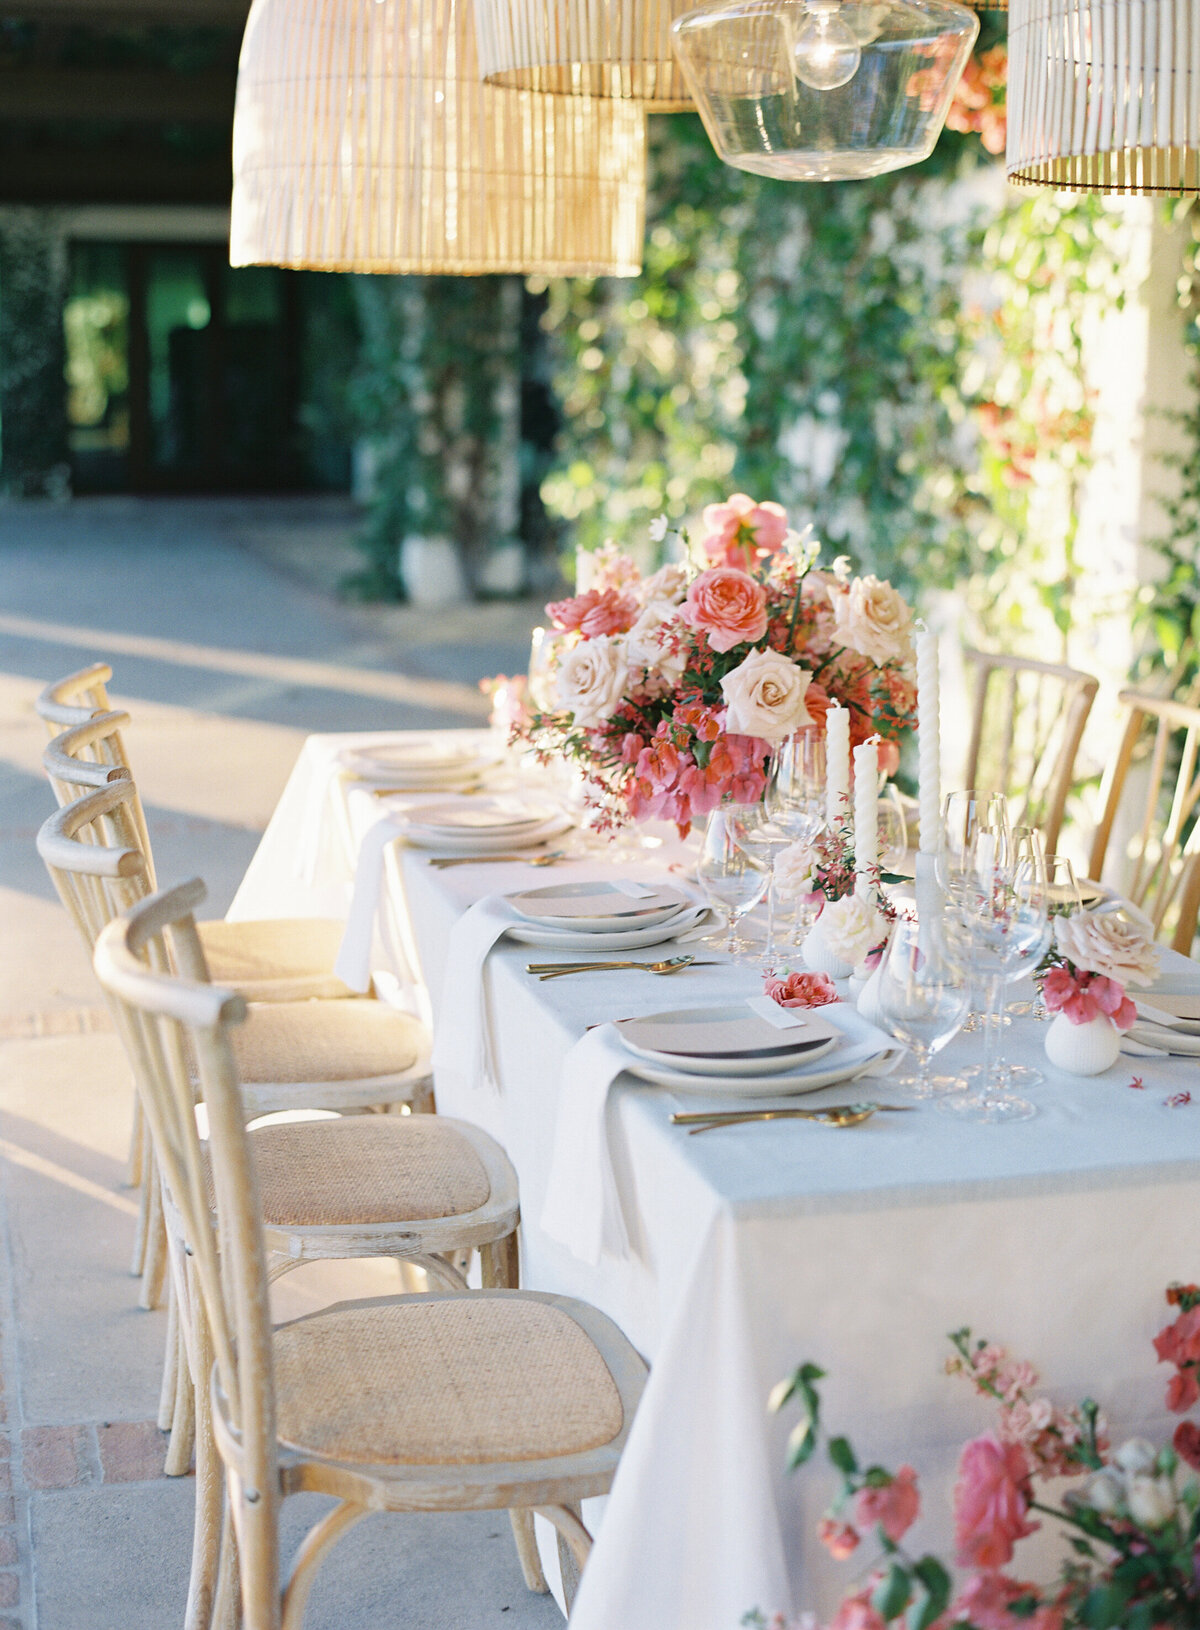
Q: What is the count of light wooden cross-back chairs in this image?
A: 6